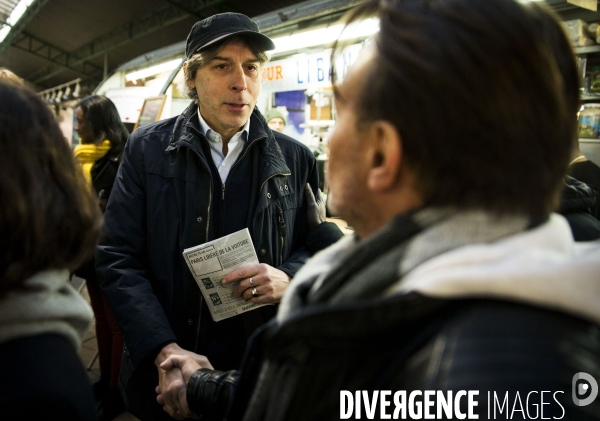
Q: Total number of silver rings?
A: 2